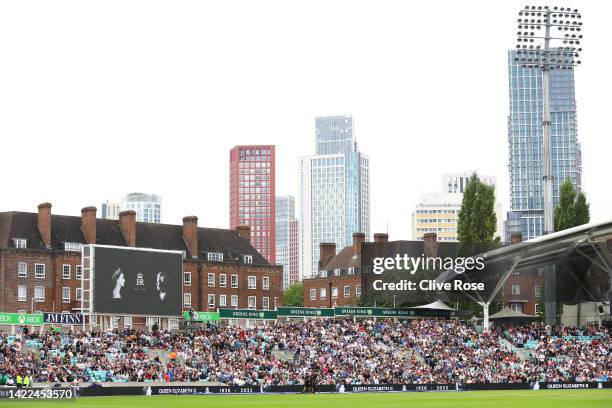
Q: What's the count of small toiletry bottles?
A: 0